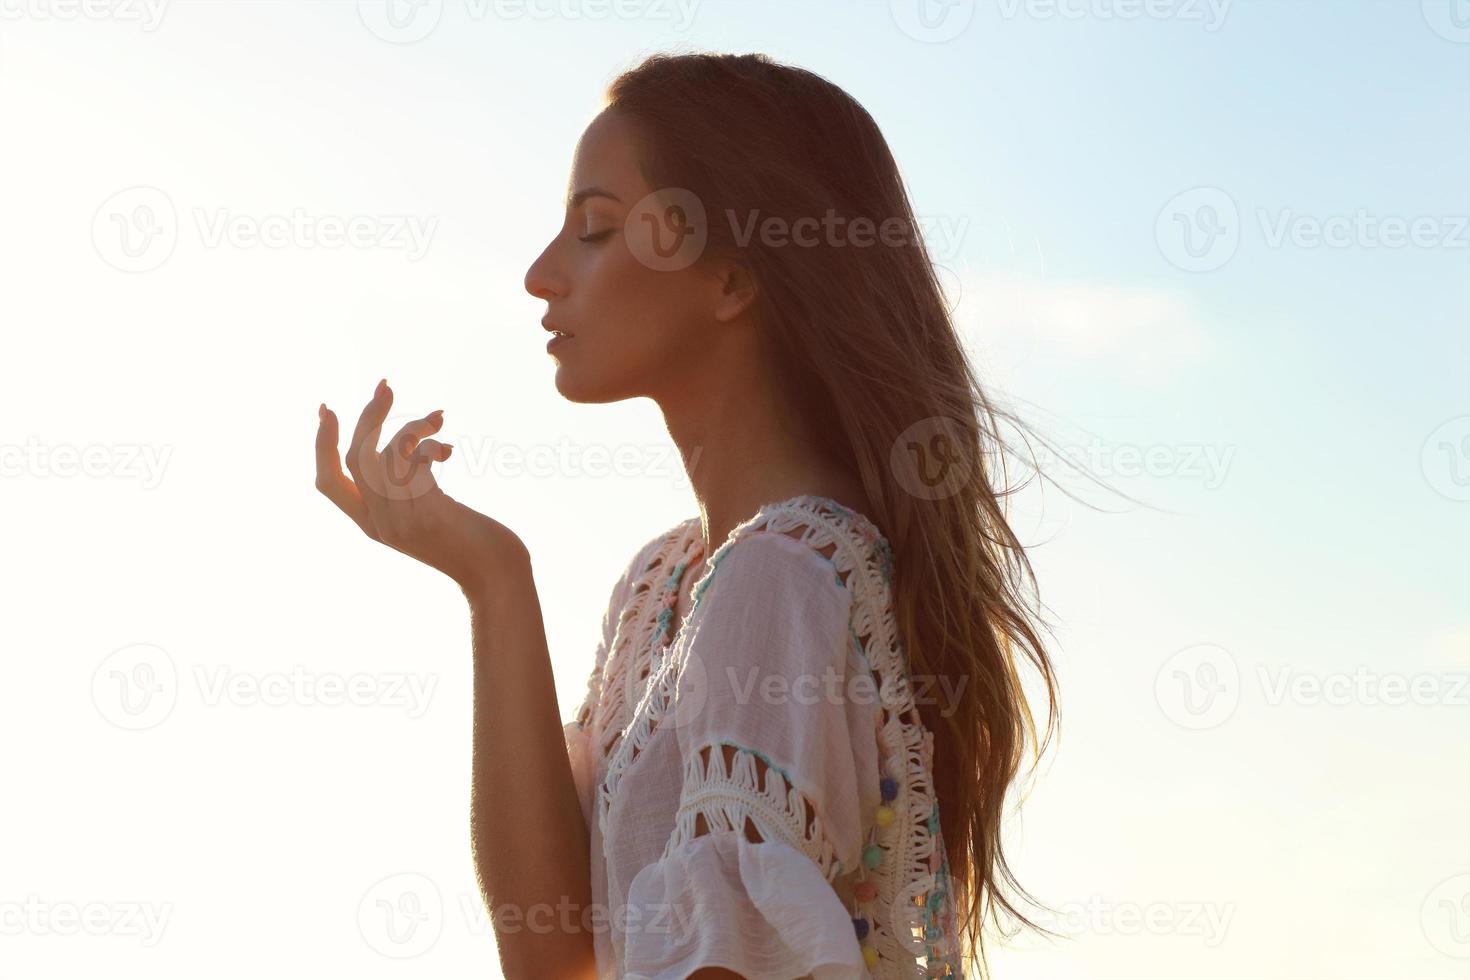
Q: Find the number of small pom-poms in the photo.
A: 6